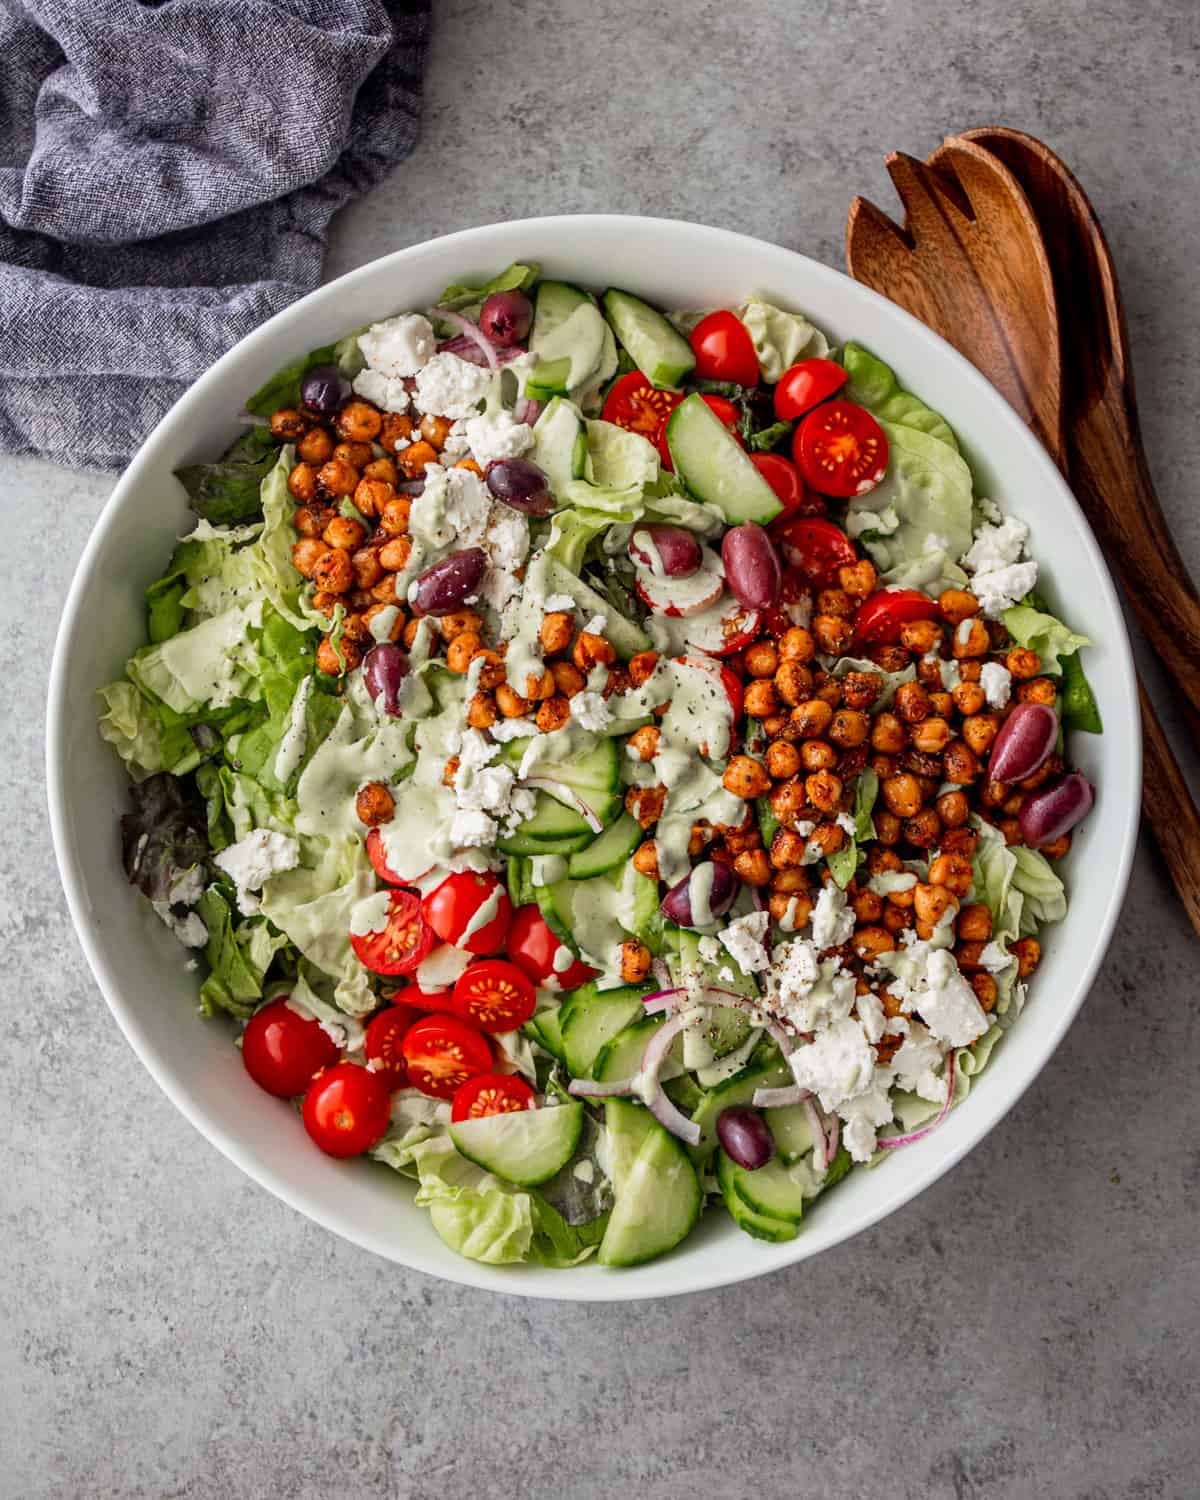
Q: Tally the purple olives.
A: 11